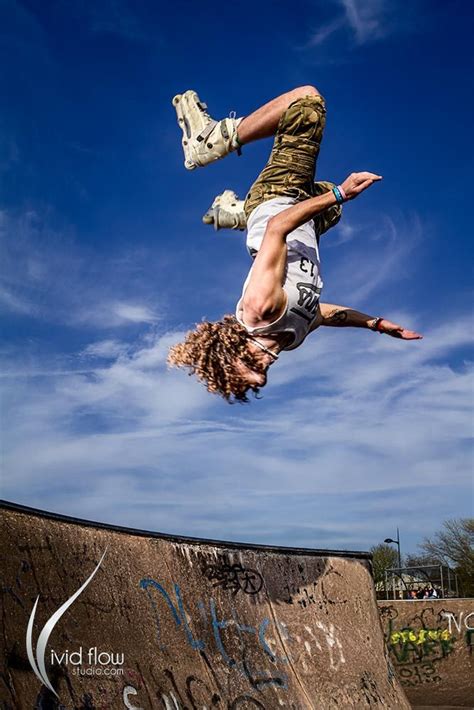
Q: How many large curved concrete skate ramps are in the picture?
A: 1